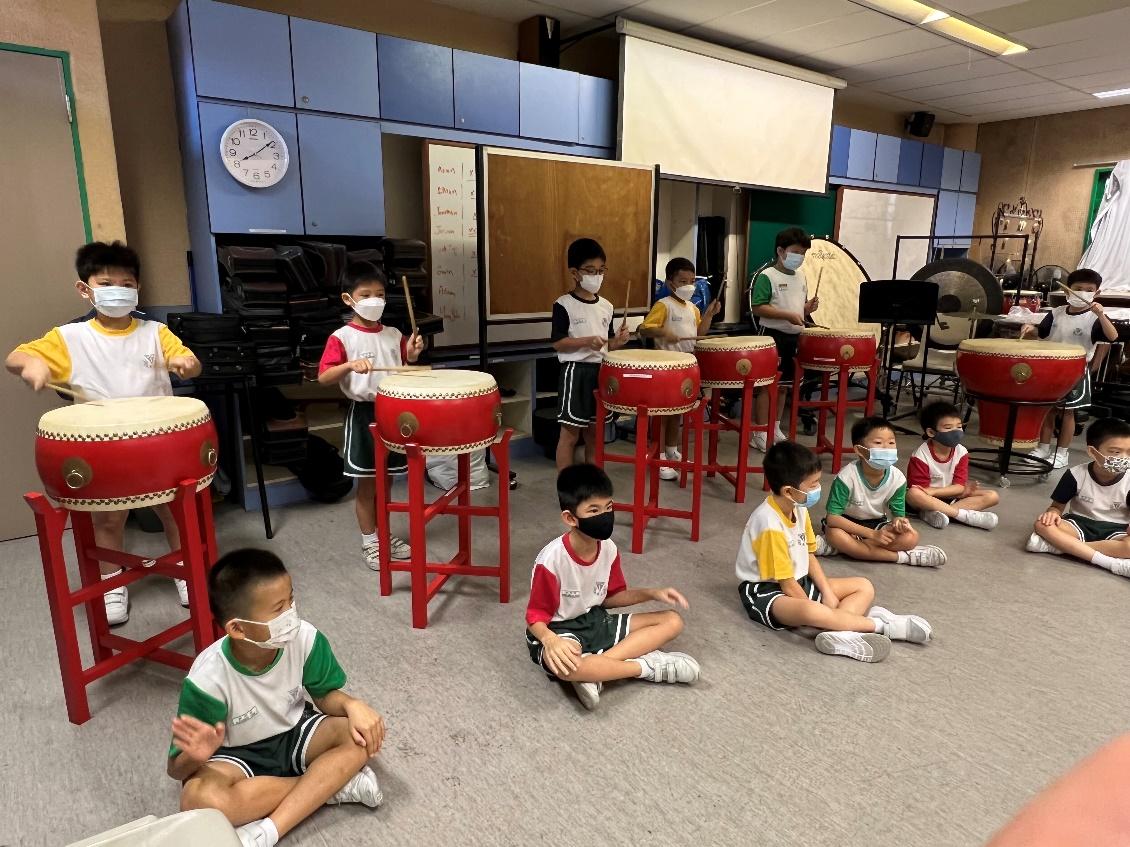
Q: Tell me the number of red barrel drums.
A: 6